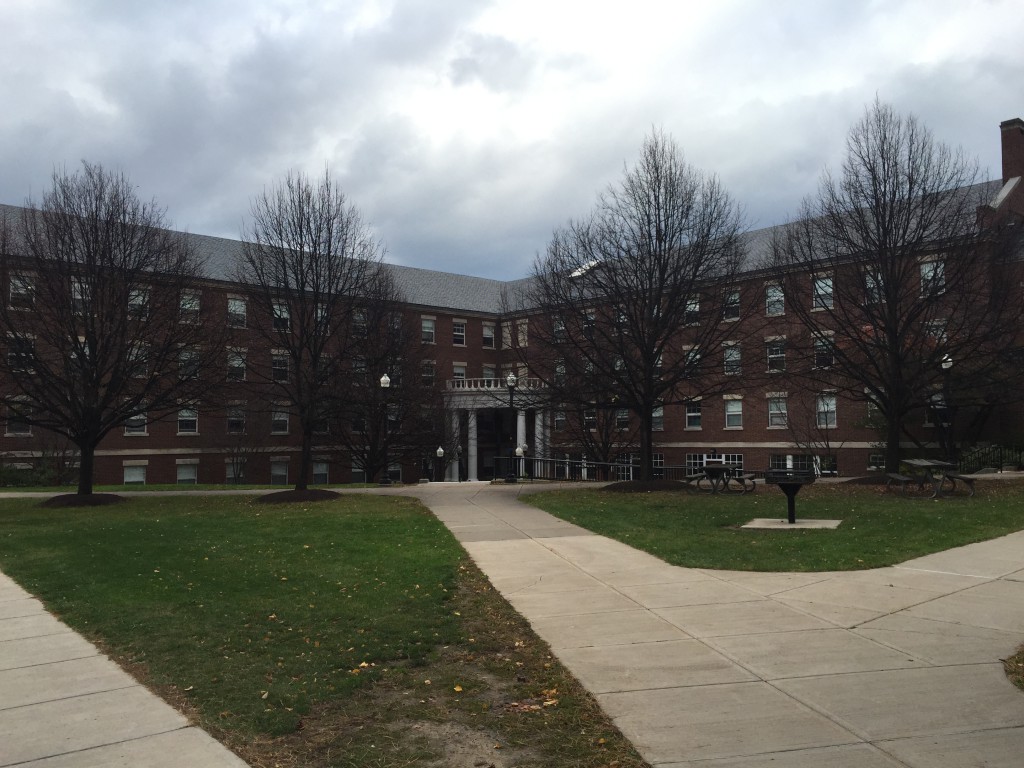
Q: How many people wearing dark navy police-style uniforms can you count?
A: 0